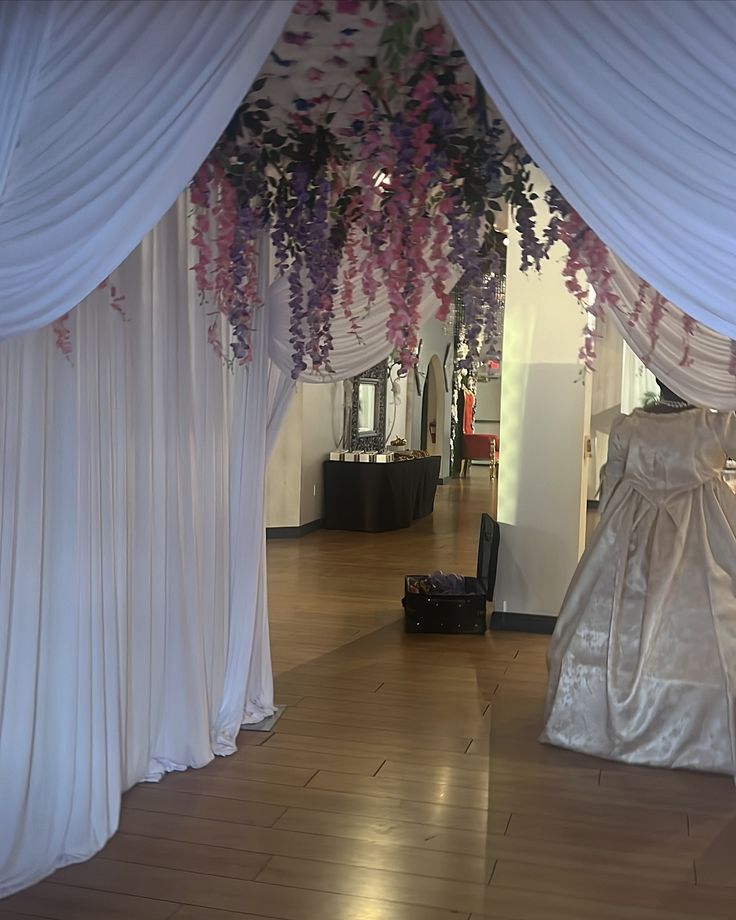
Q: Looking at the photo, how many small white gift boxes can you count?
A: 4